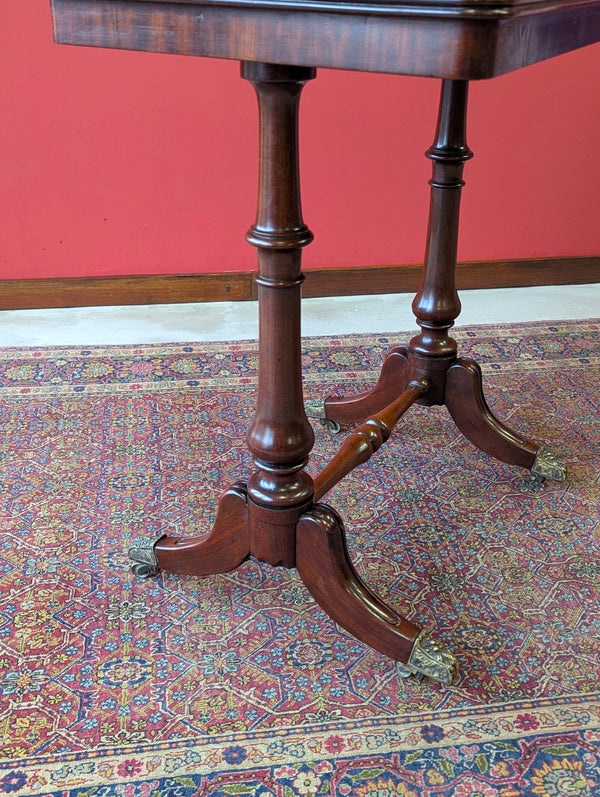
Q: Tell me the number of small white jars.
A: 0